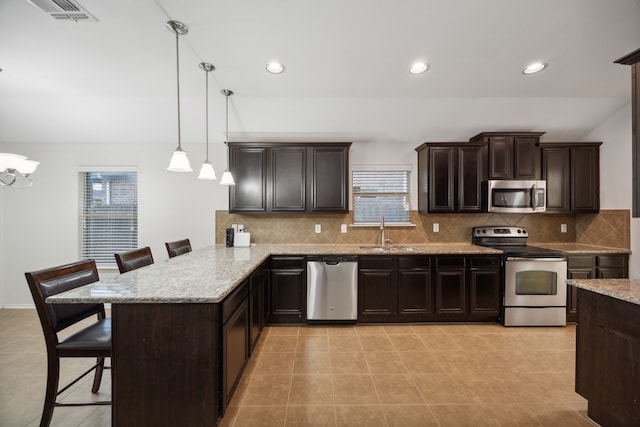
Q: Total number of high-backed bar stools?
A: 3